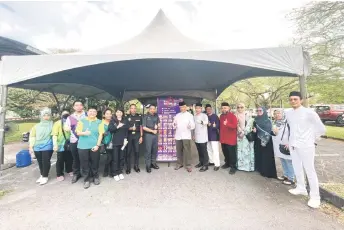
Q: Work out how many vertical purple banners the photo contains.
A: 1